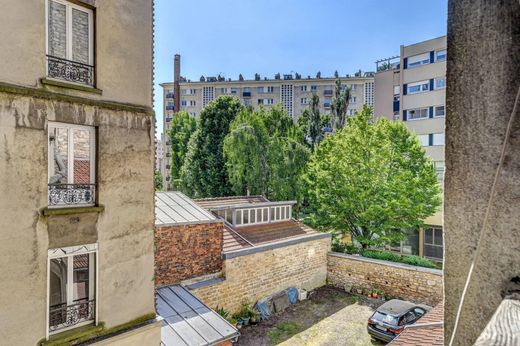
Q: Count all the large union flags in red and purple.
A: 0